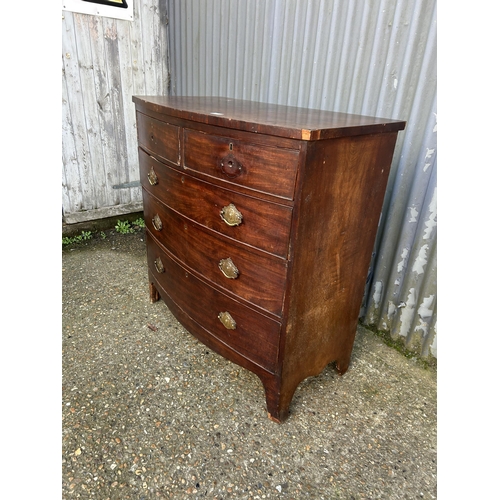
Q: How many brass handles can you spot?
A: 6